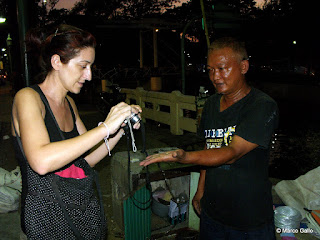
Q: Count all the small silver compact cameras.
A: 1